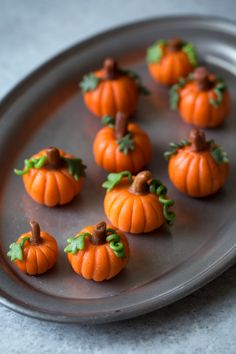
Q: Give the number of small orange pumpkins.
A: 9